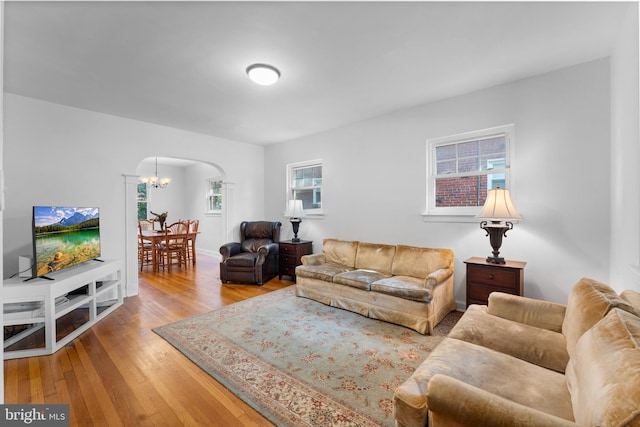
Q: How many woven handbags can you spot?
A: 0